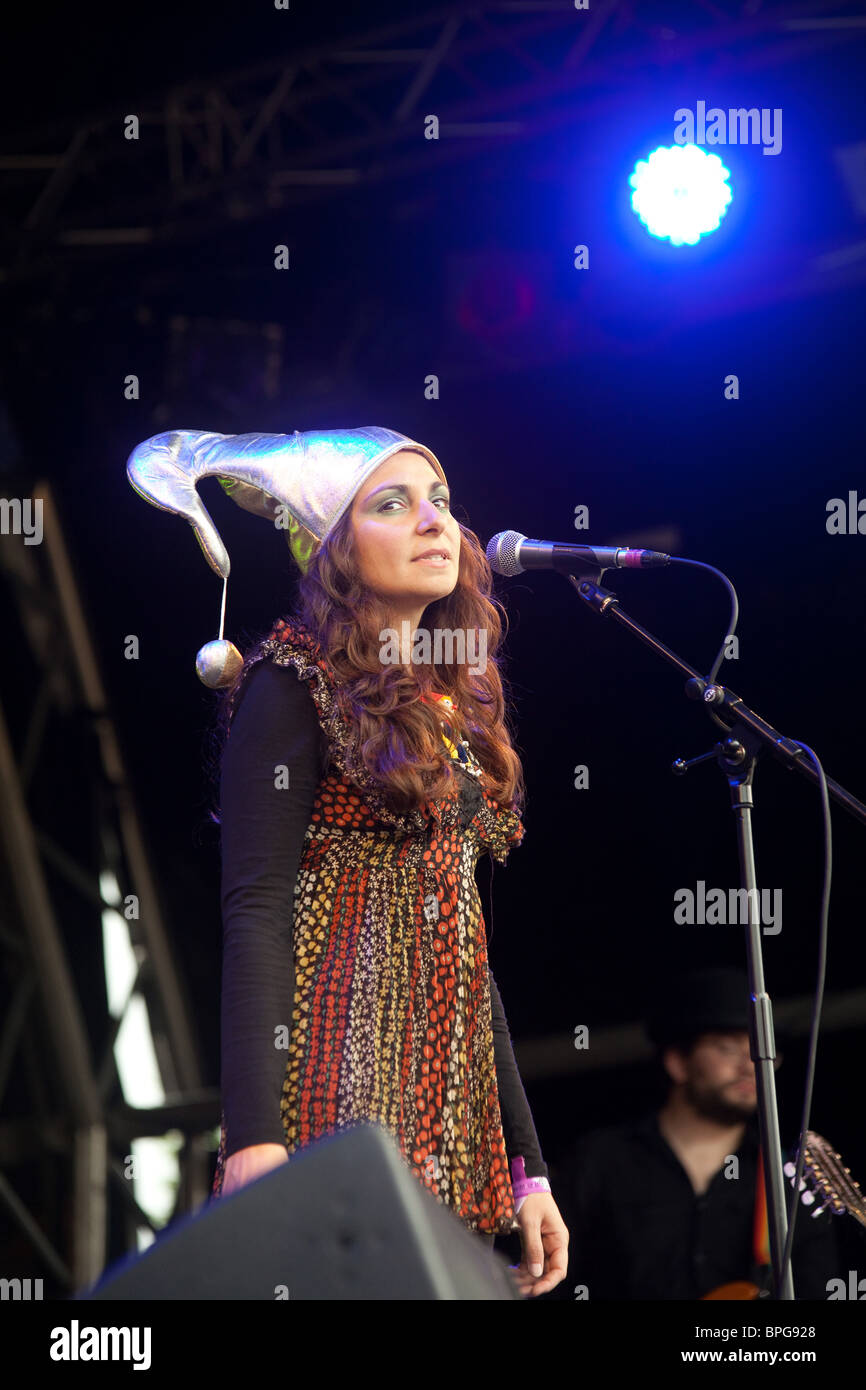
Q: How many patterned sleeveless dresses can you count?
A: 1